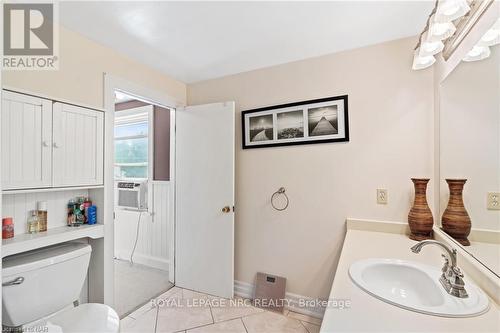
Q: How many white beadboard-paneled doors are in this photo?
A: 2